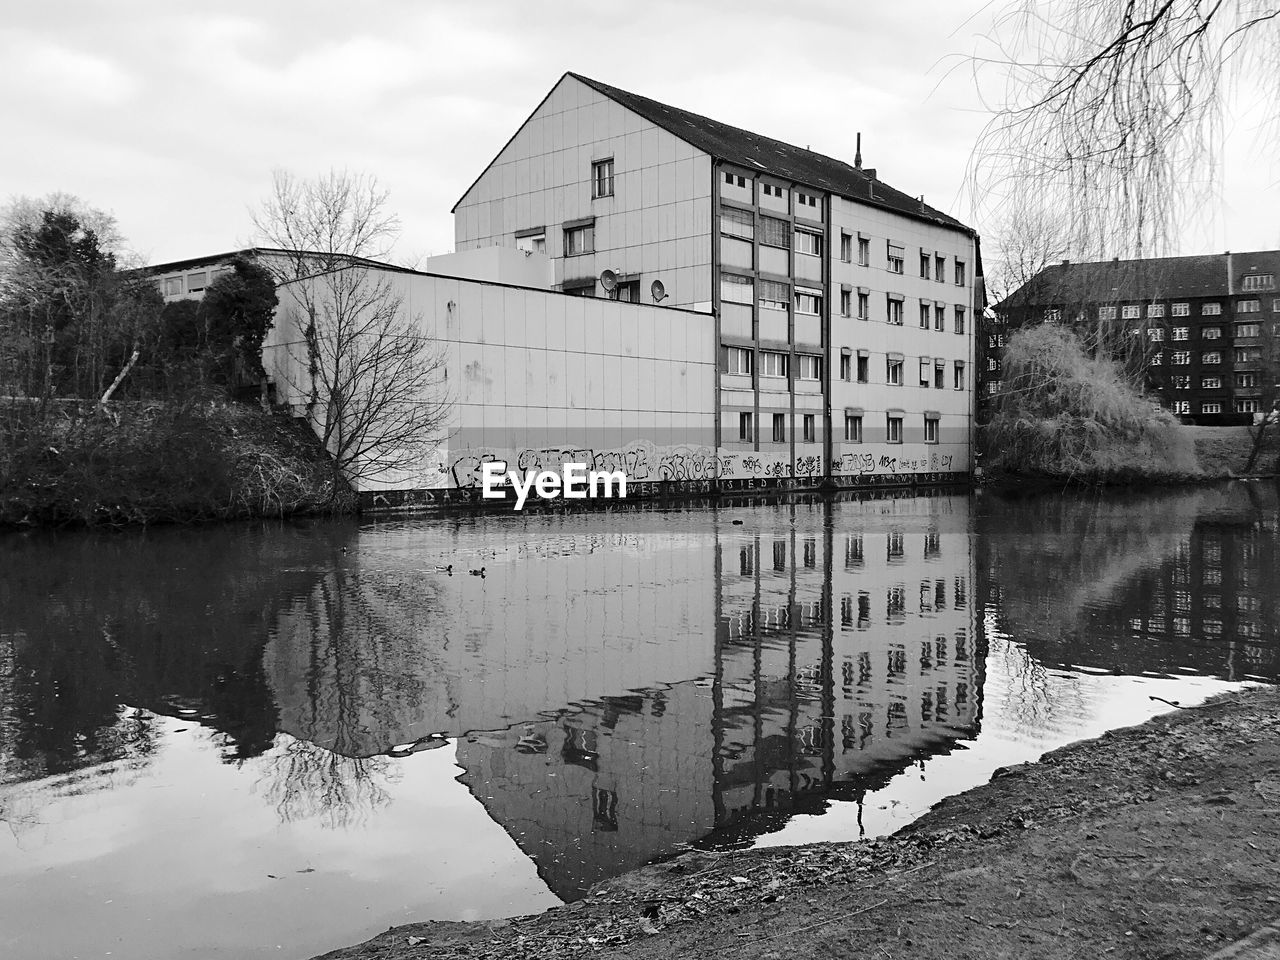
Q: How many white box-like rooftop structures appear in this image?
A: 1